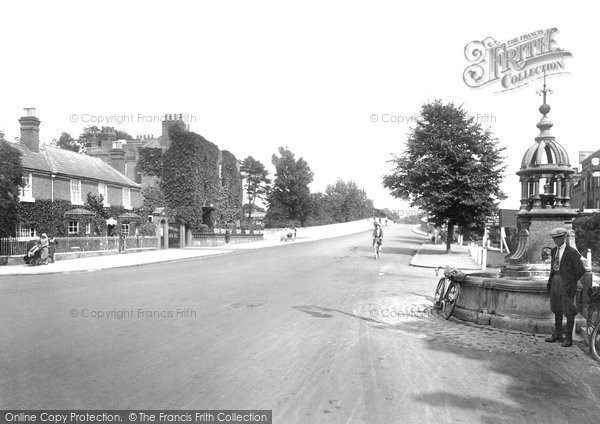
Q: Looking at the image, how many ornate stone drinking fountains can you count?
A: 1